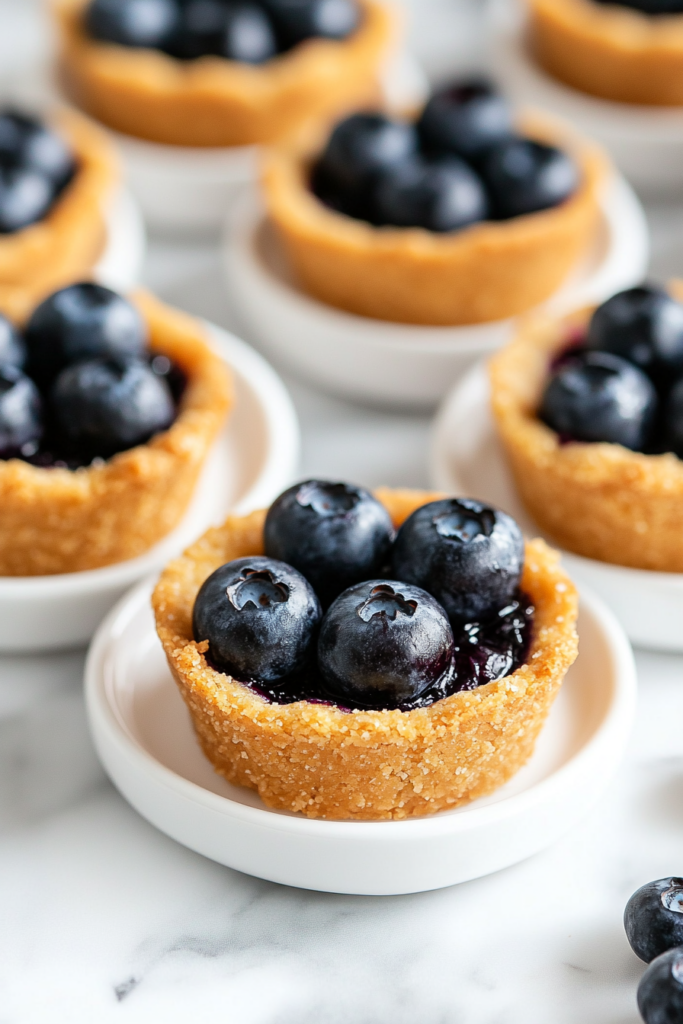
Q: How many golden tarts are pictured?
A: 7